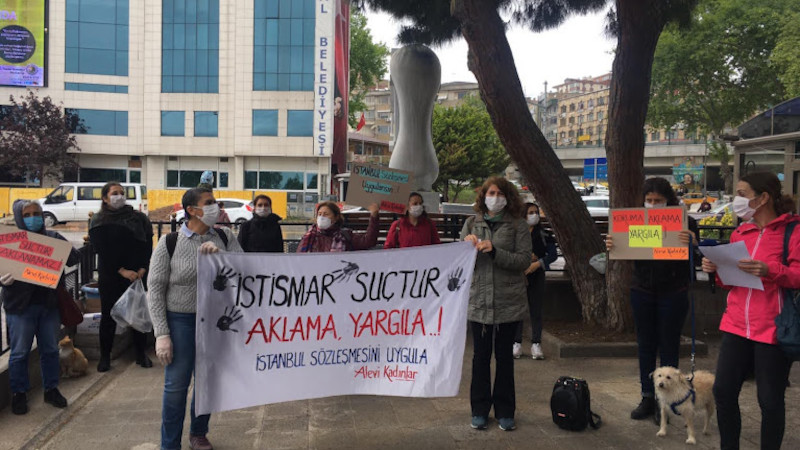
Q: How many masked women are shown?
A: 10